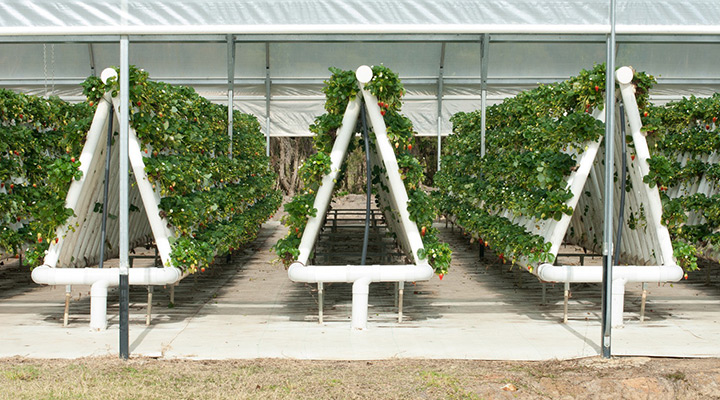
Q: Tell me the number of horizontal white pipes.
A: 3